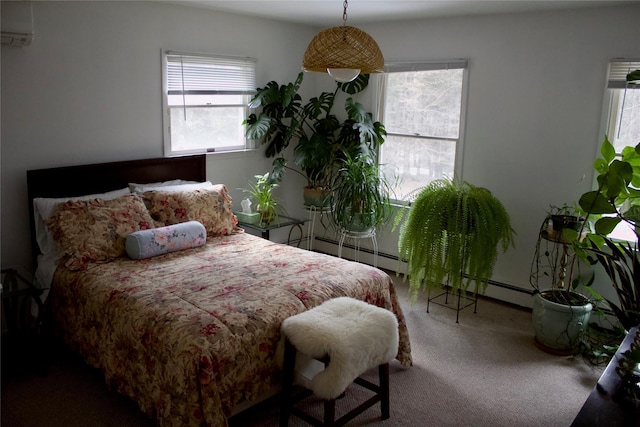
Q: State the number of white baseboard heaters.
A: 1